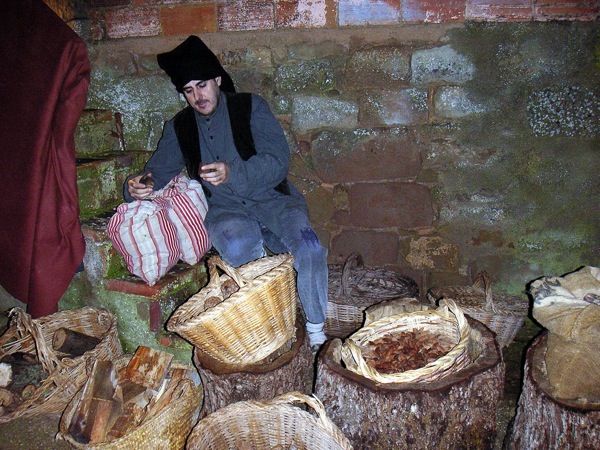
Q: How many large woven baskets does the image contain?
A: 7